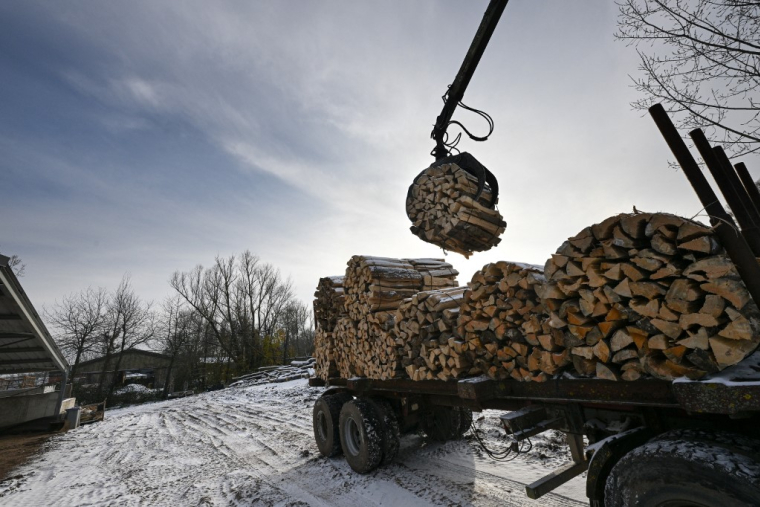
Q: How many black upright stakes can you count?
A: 4